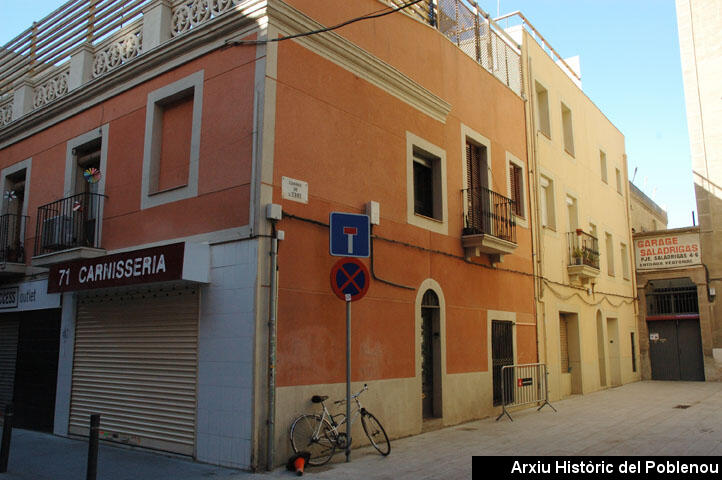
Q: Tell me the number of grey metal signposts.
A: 1